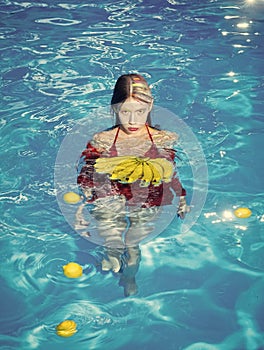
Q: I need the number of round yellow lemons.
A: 4